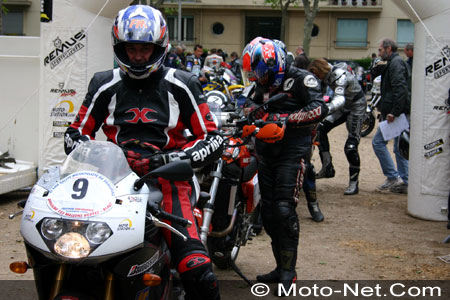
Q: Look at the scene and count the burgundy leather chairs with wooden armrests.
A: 0